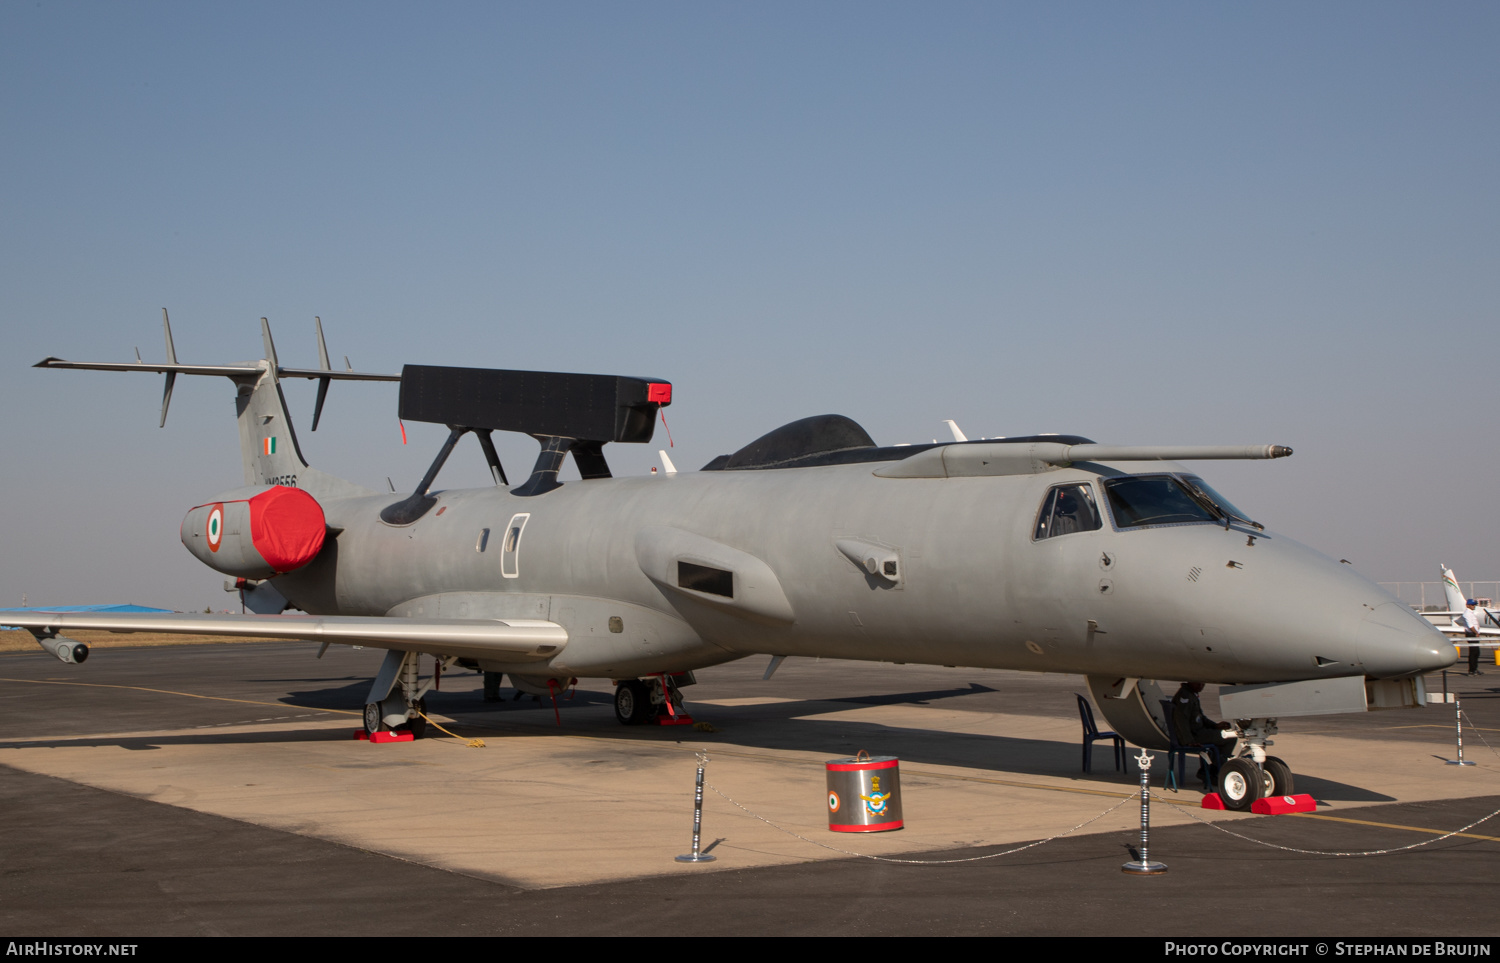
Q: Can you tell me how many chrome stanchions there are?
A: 3